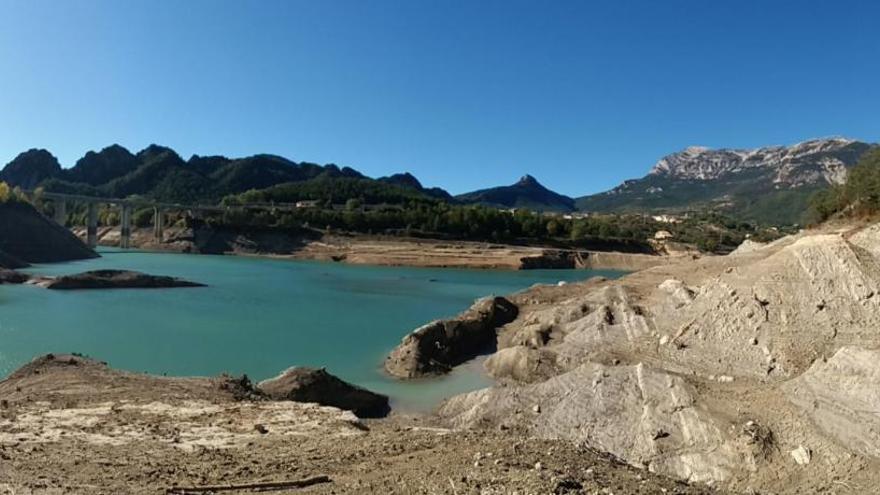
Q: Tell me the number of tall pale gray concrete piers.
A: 4